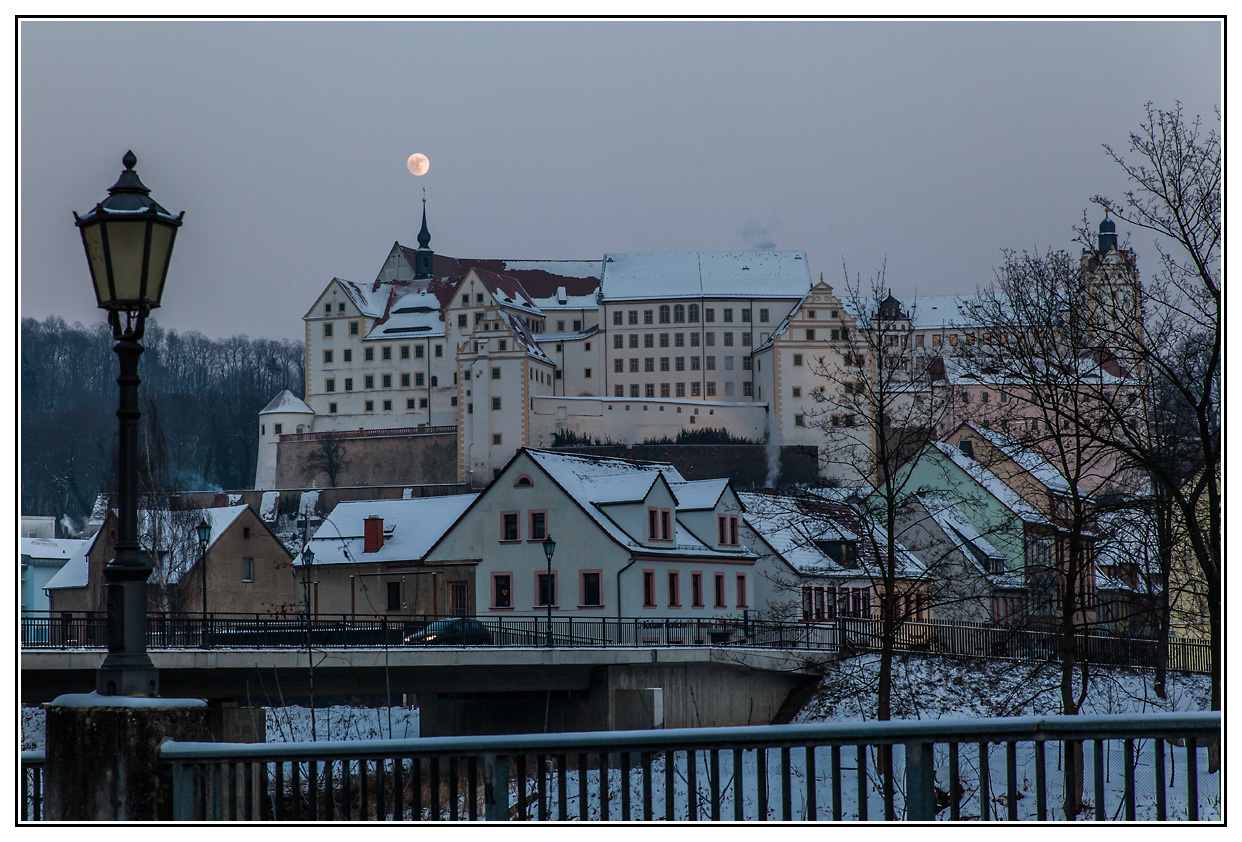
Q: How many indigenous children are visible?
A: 0